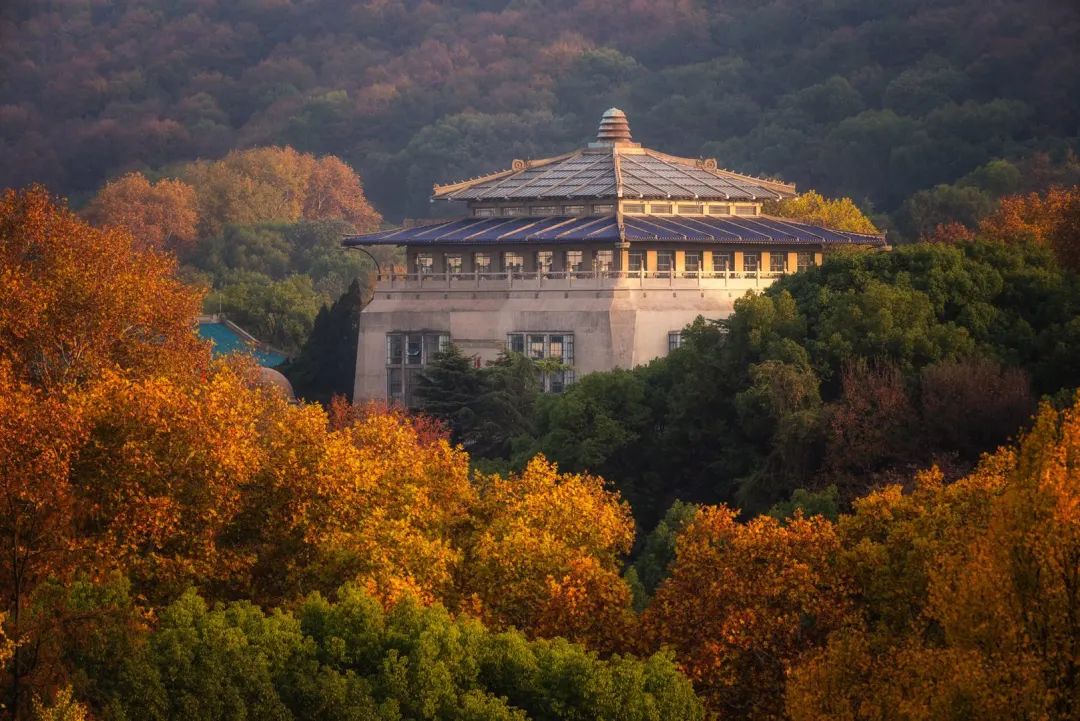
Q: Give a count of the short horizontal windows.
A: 10